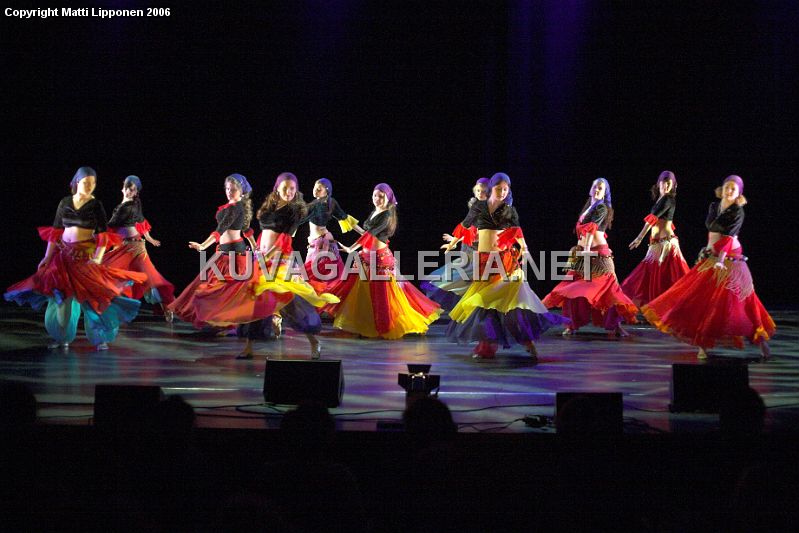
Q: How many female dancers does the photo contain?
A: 11